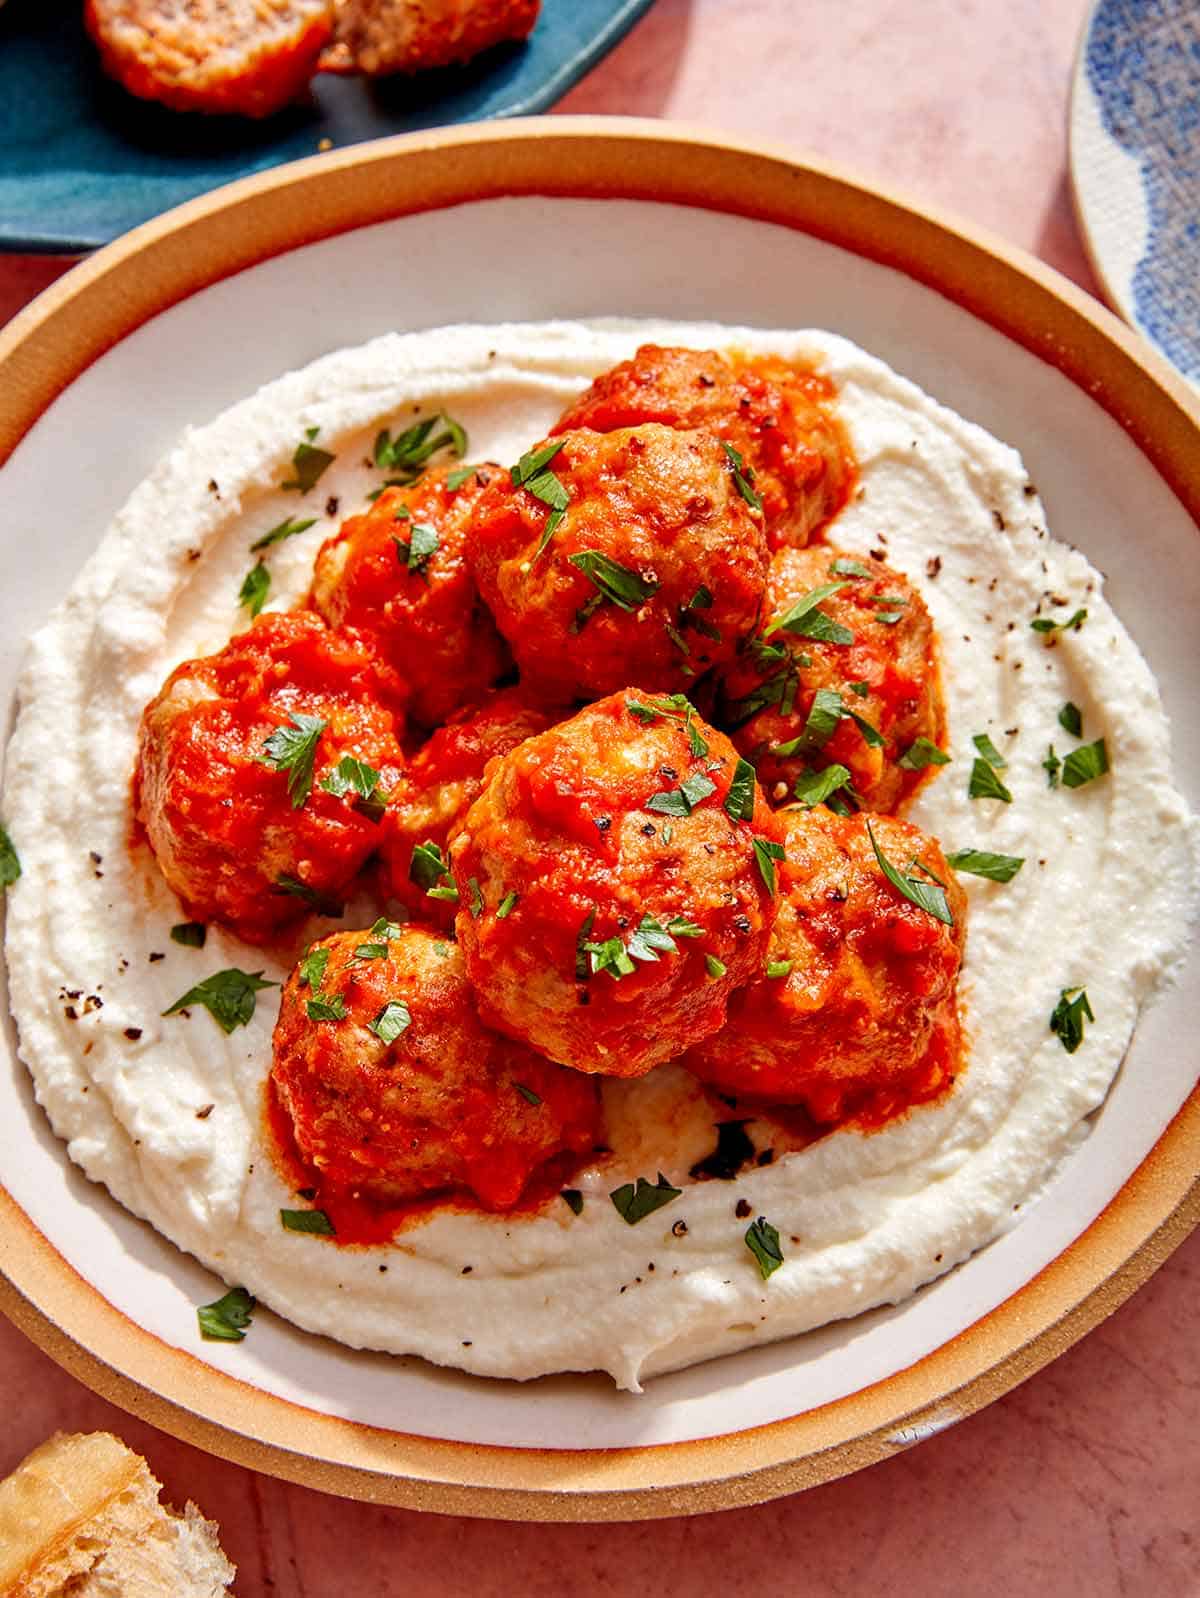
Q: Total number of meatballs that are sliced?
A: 1